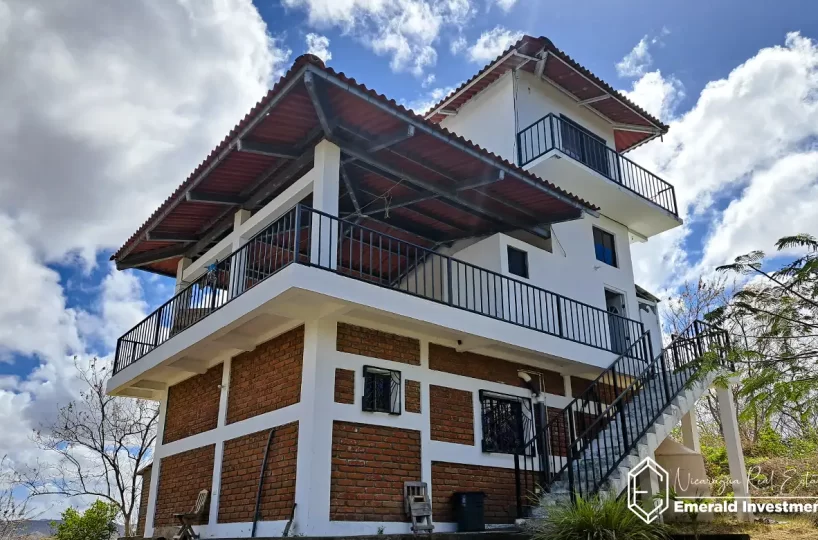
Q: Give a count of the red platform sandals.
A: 0